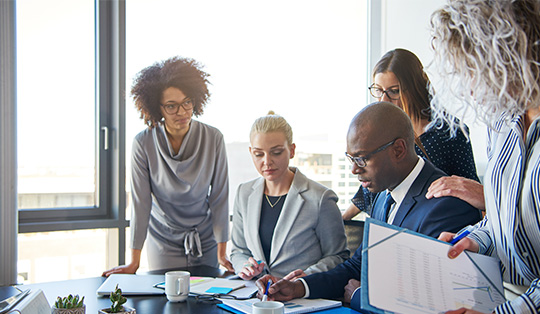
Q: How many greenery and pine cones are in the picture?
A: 2